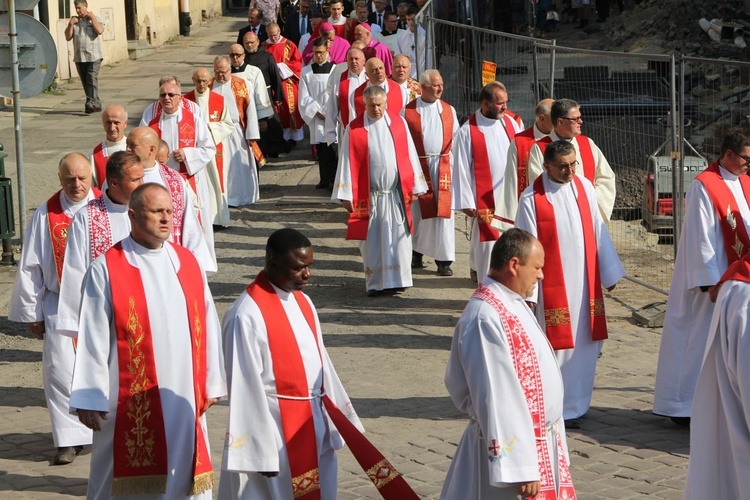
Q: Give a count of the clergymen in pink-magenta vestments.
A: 2